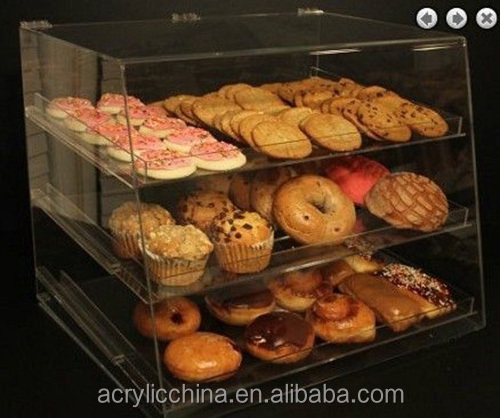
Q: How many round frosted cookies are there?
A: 10